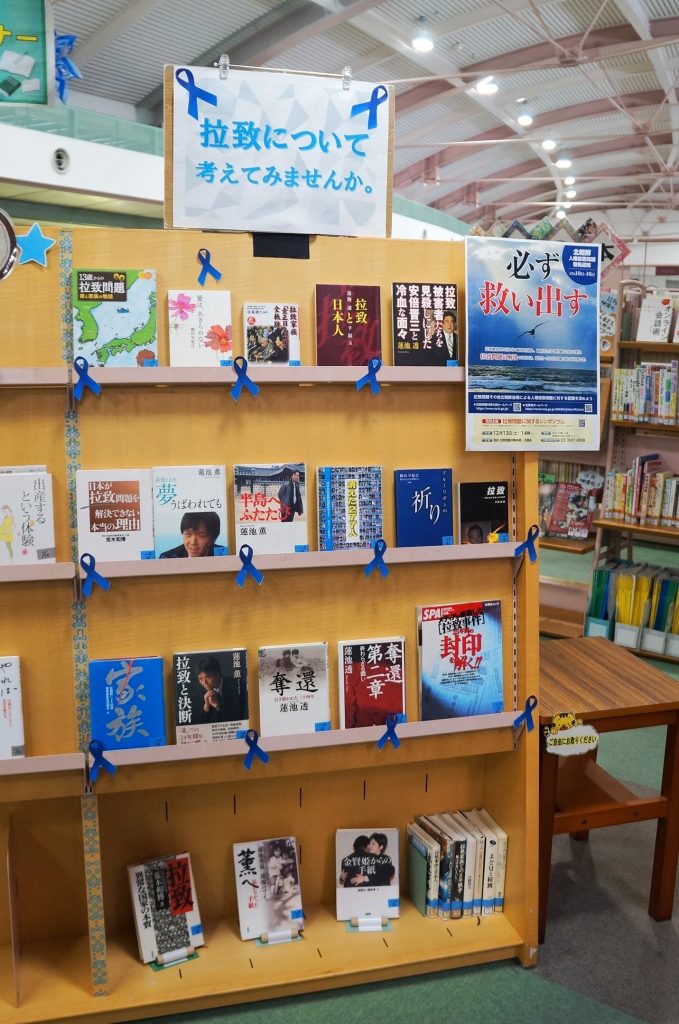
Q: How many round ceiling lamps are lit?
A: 9